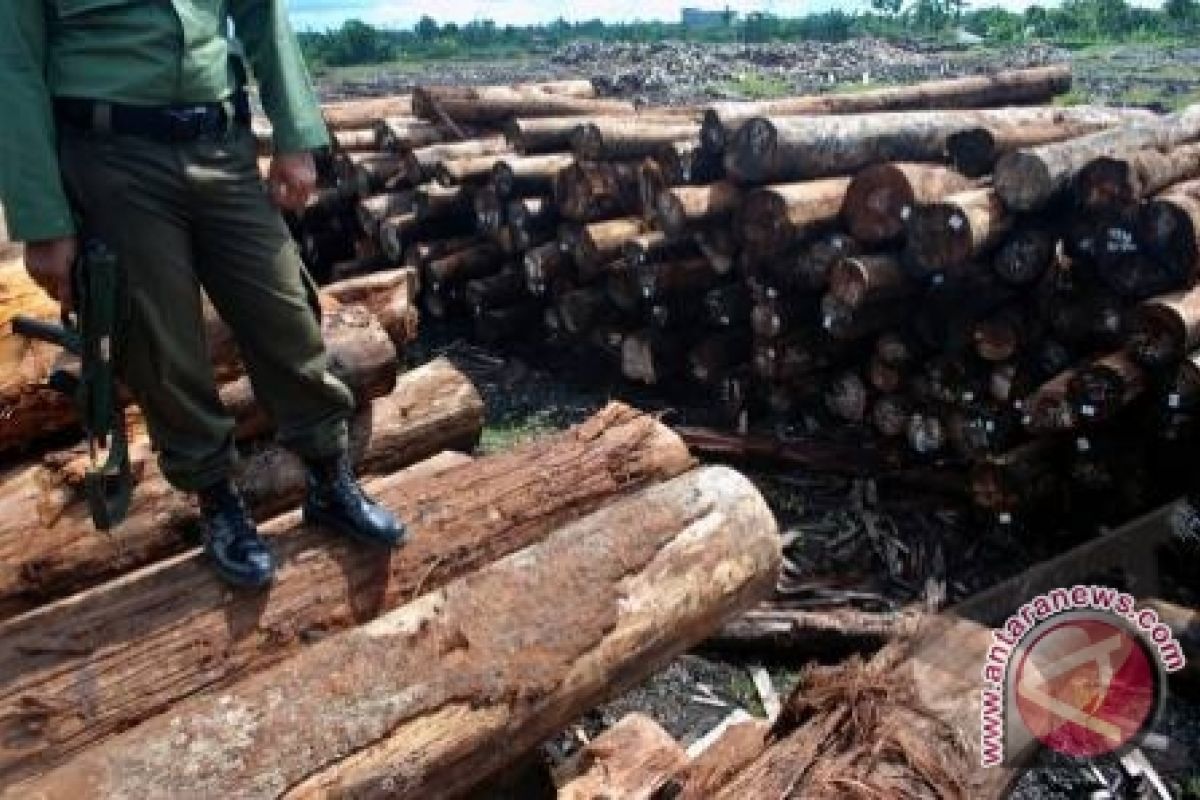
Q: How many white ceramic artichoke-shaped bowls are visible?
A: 0